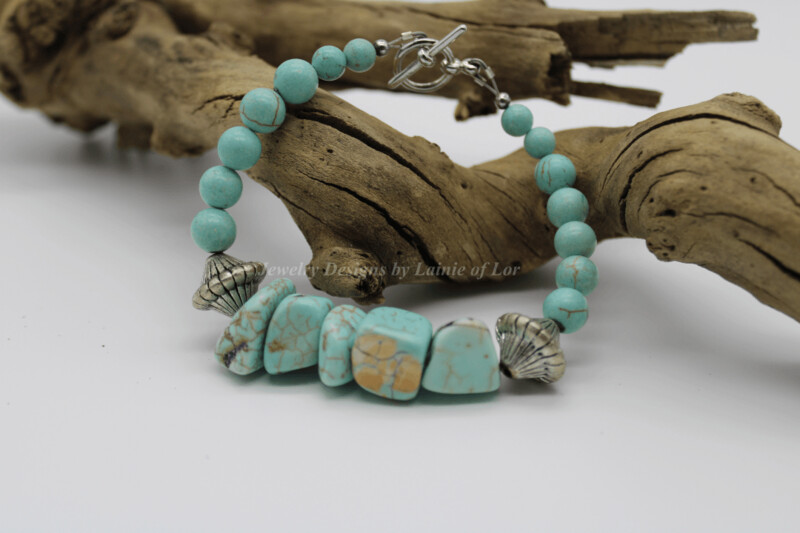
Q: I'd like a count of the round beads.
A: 14